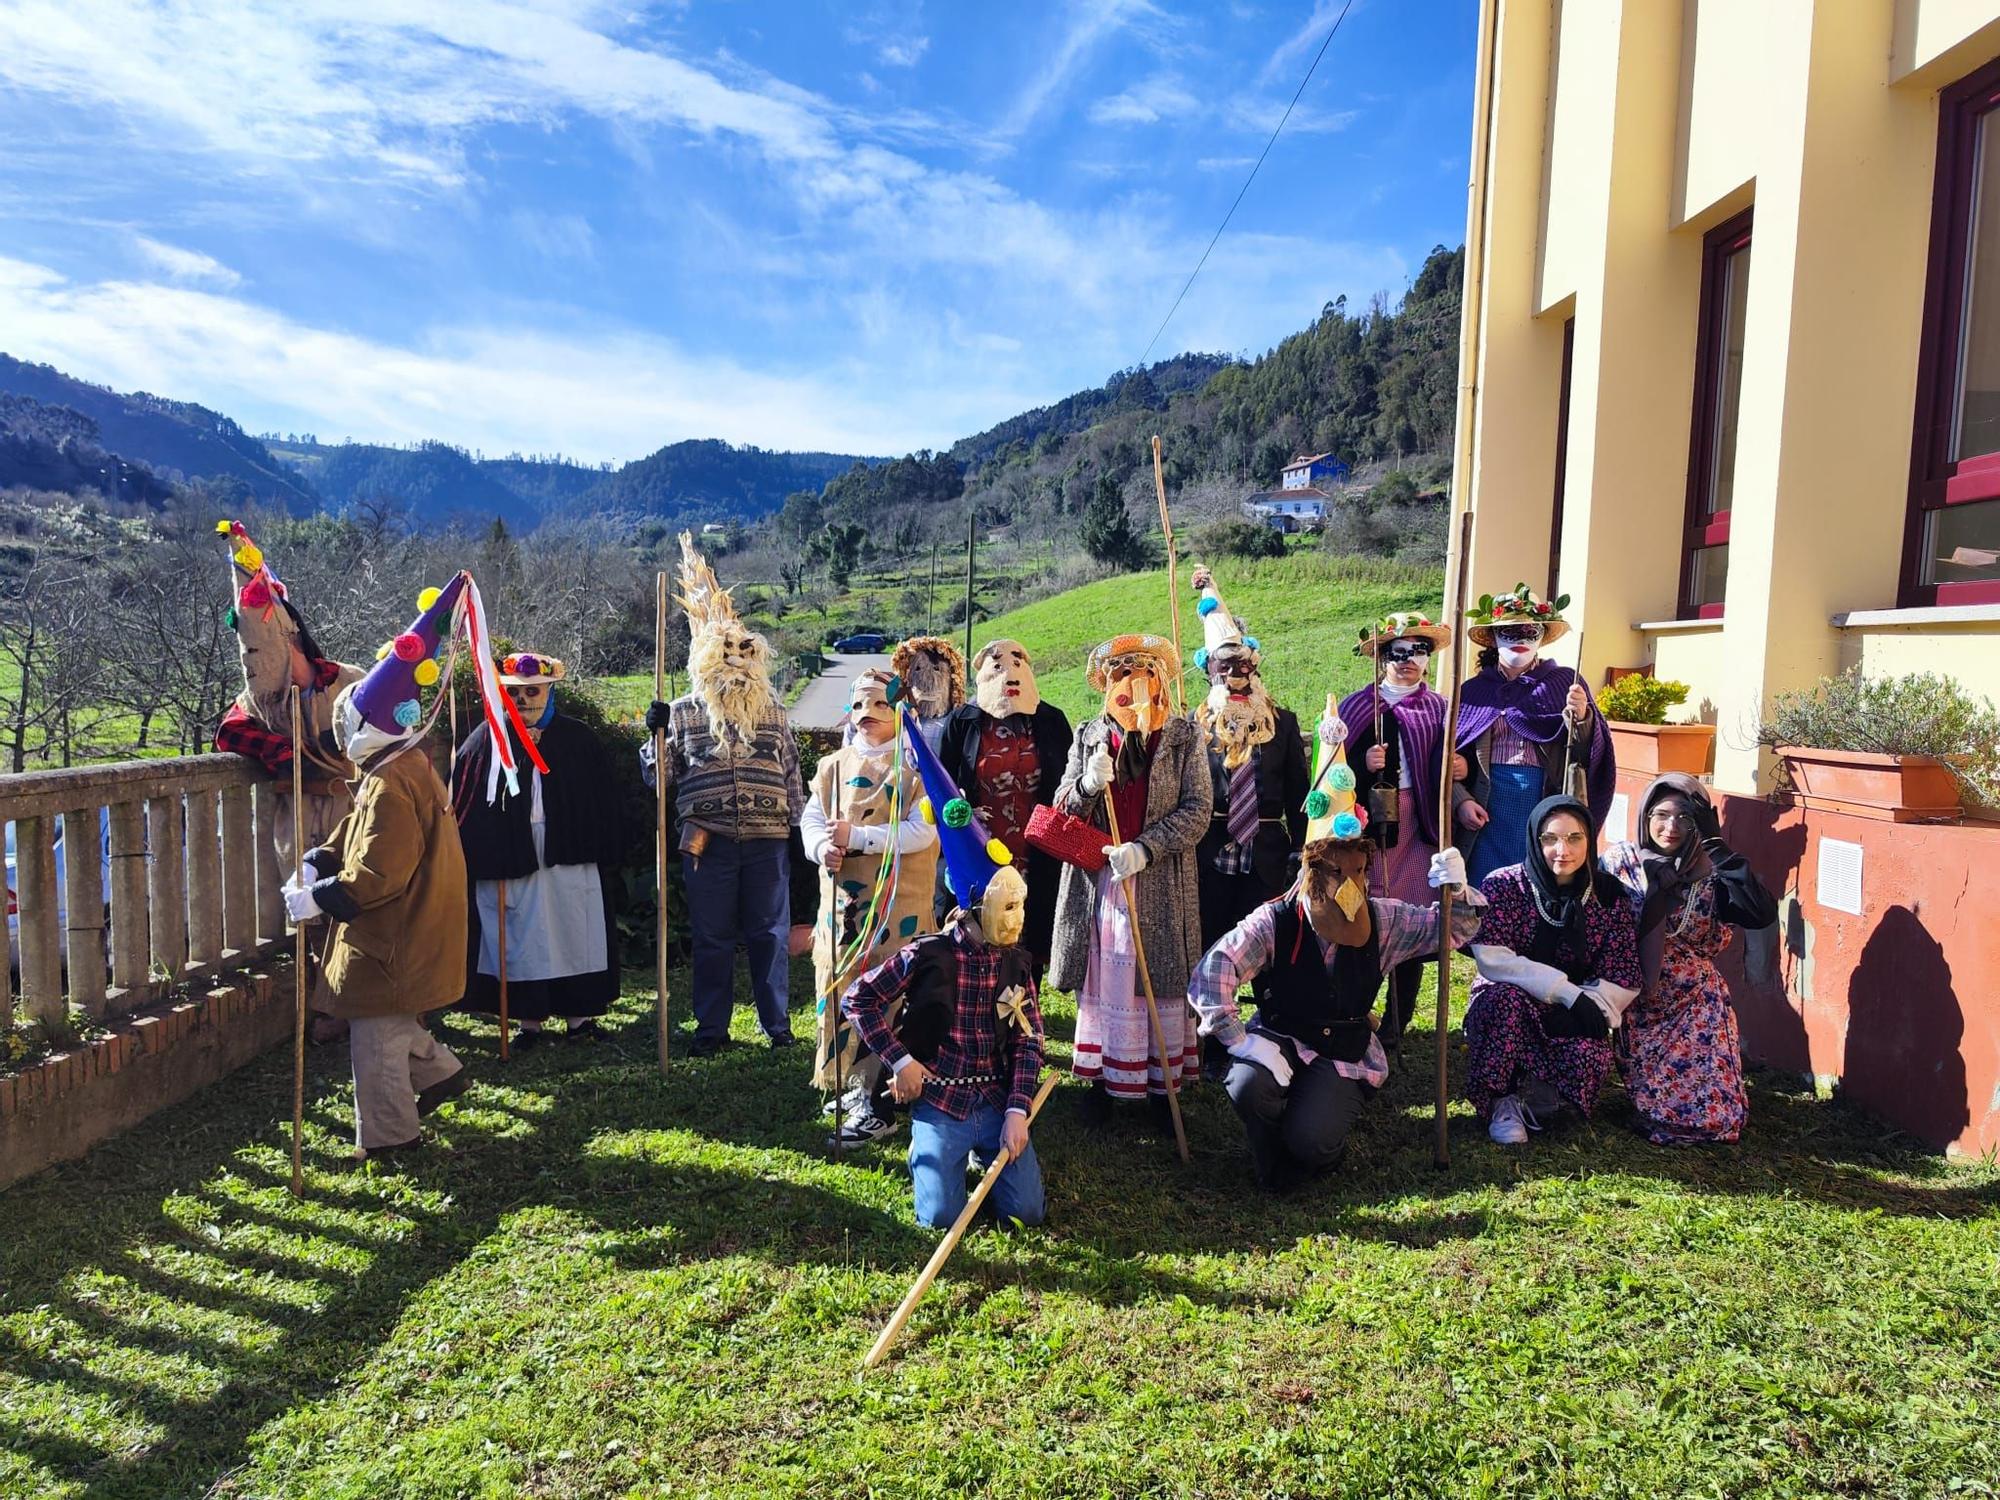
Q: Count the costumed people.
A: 15